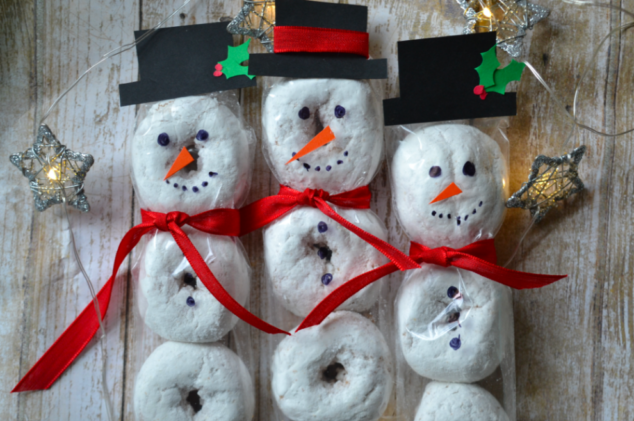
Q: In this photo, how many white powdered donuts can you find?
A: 9